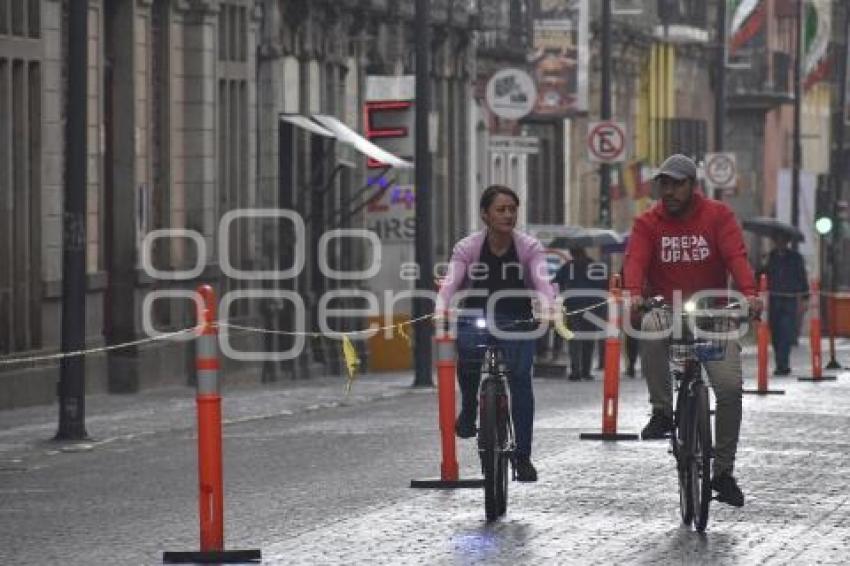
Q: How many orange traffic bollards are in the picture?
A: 5